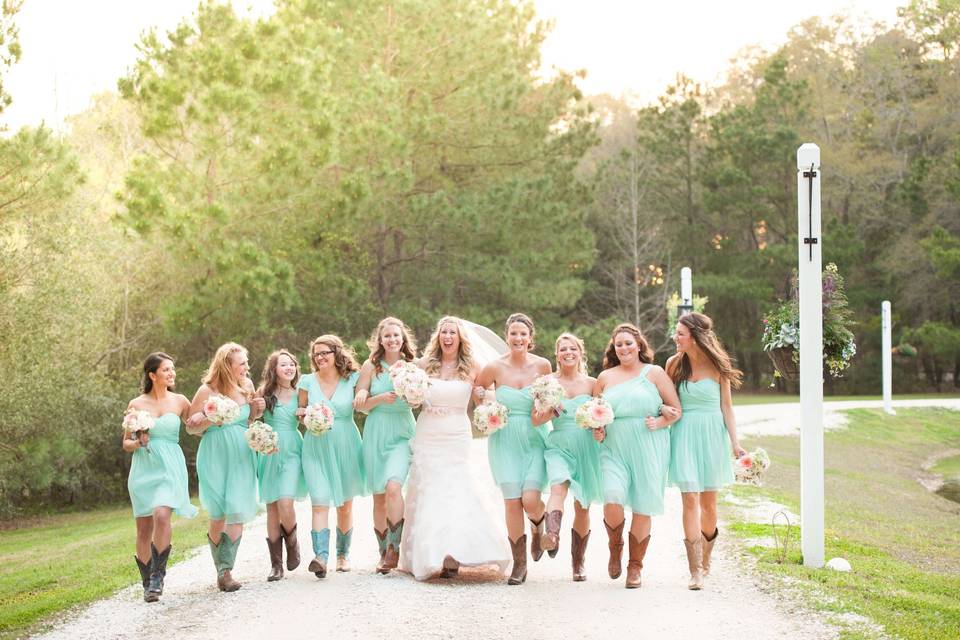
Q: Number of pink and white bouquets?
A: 9